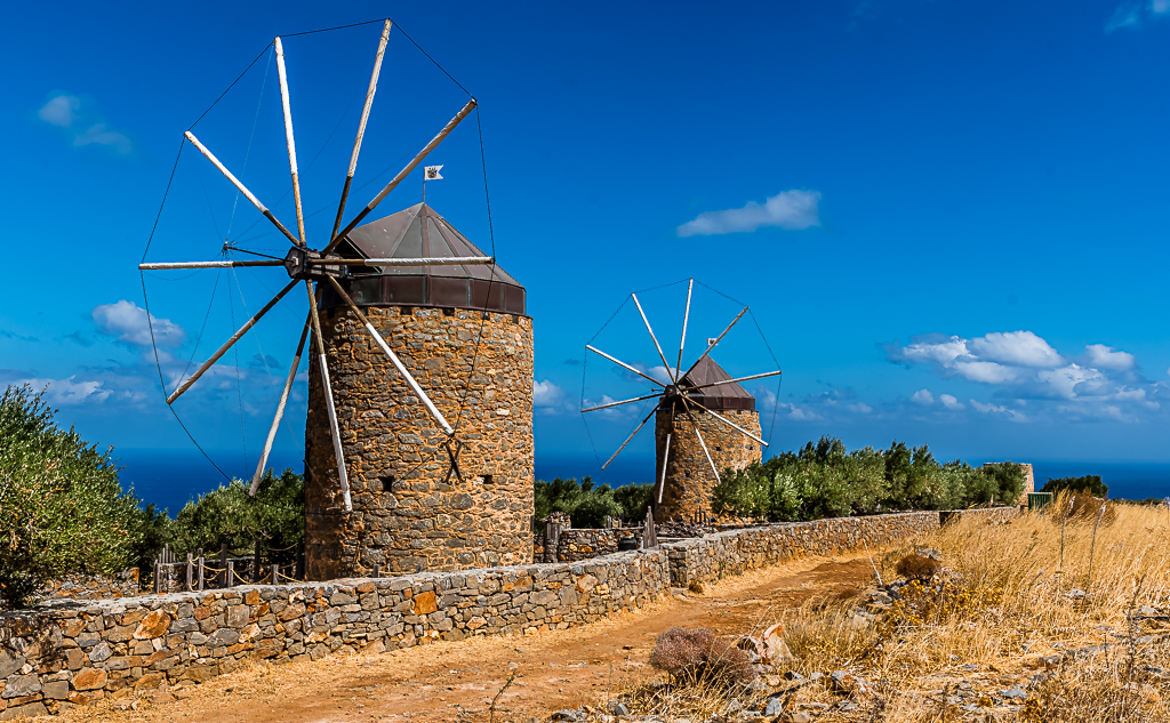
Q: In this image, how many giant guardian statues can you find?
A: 0